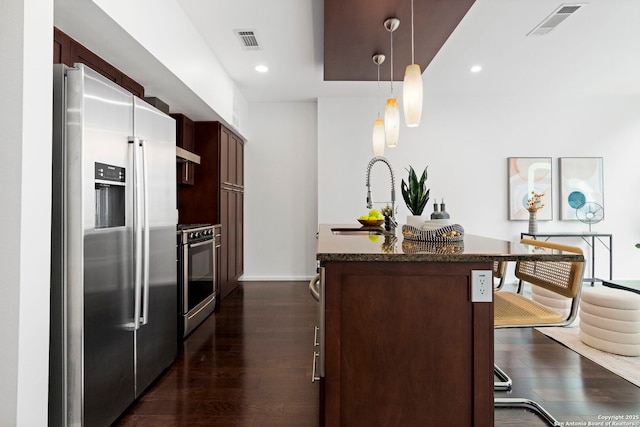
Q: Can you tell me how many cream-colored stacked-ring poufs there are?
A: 2